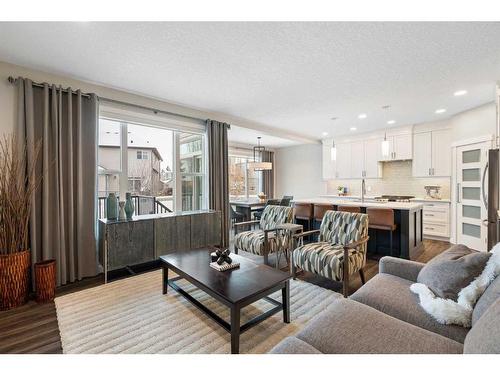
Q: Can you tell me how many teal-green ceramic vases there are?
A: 2